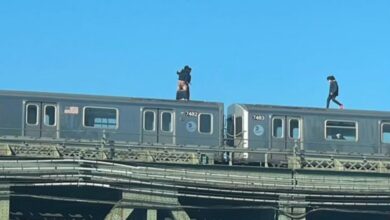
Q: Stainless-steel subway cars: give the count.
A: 2